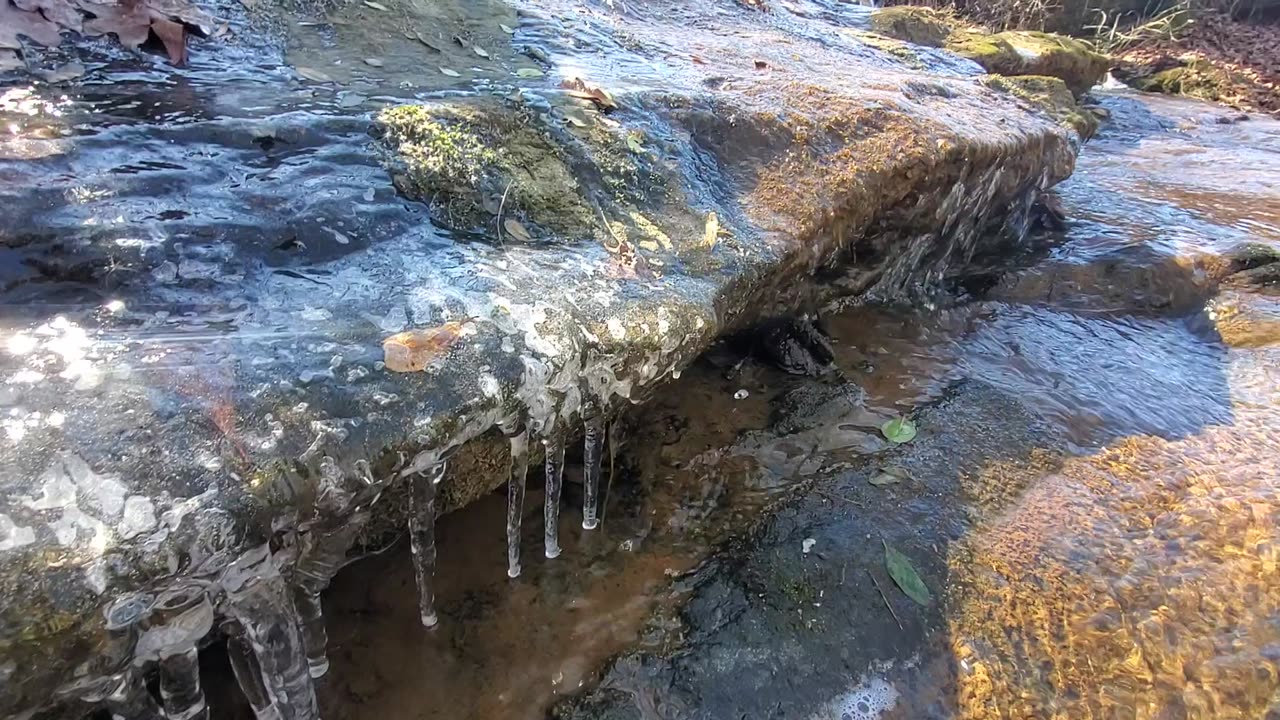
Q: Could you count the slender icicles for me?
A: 4